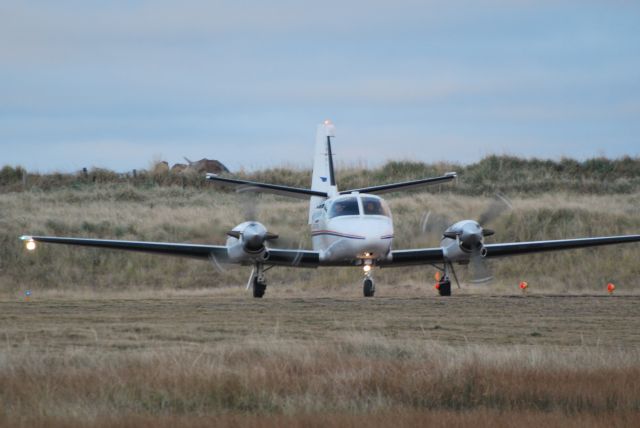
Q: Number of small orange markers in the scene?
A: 3